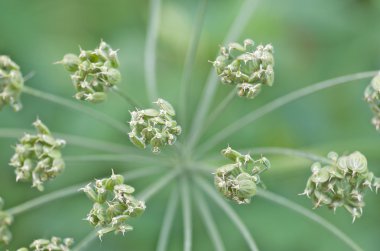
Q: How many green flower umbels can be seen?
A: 11